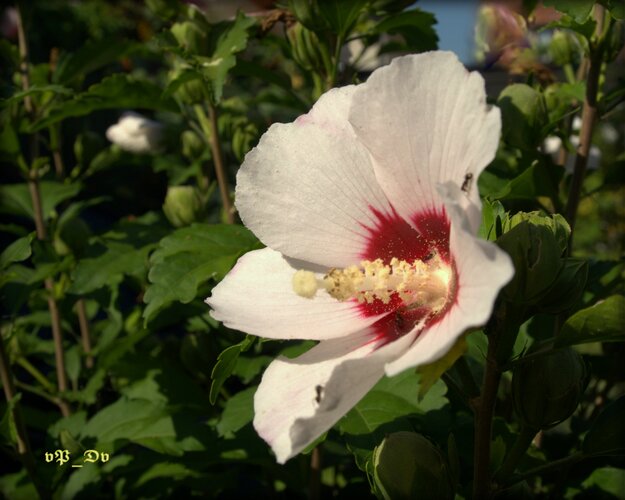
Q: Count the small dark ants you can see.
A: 2